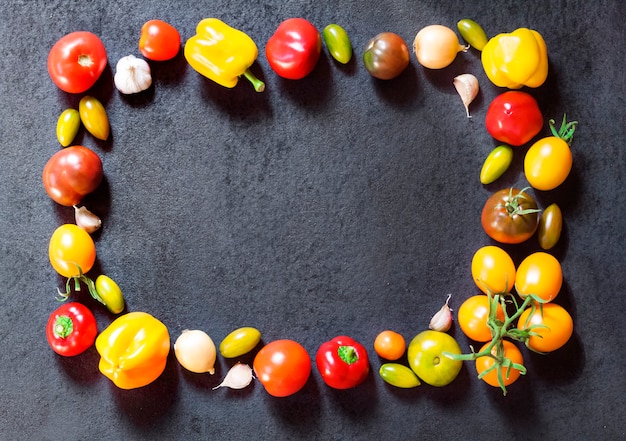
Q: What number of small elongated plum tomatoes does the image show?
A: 9